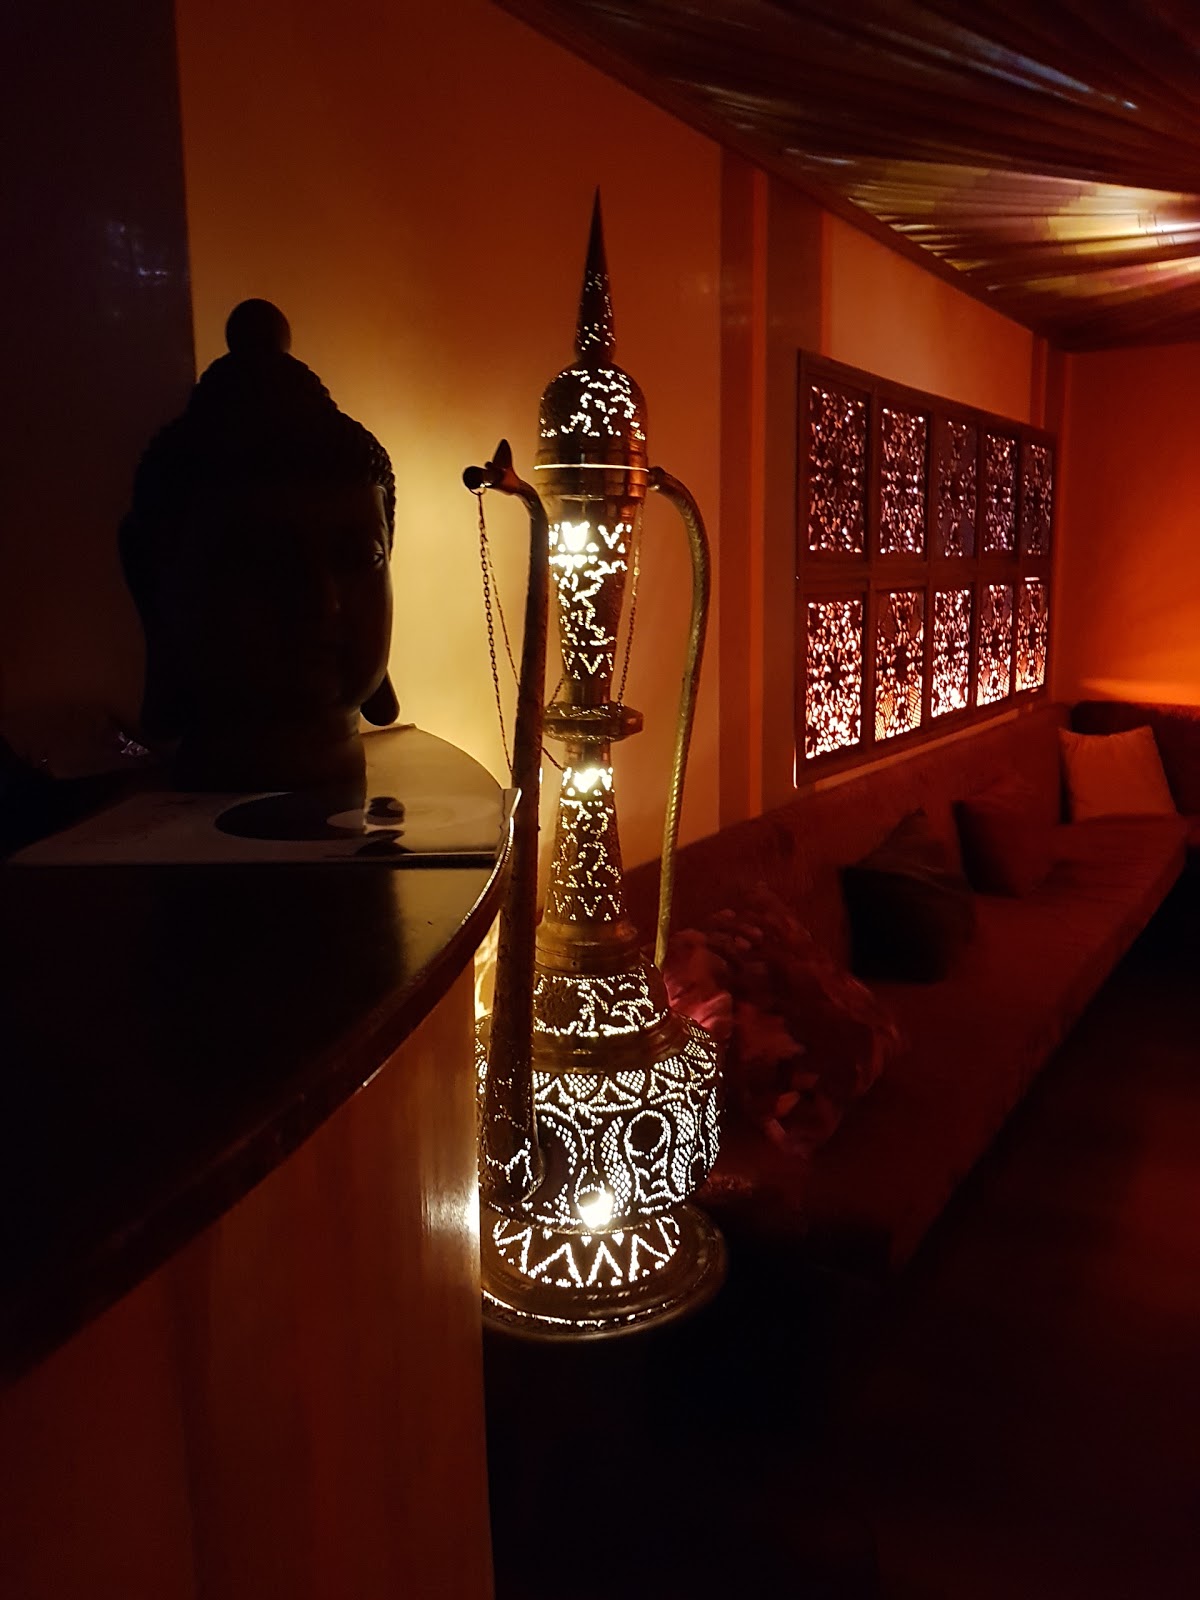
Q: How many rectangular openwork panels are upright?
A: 10